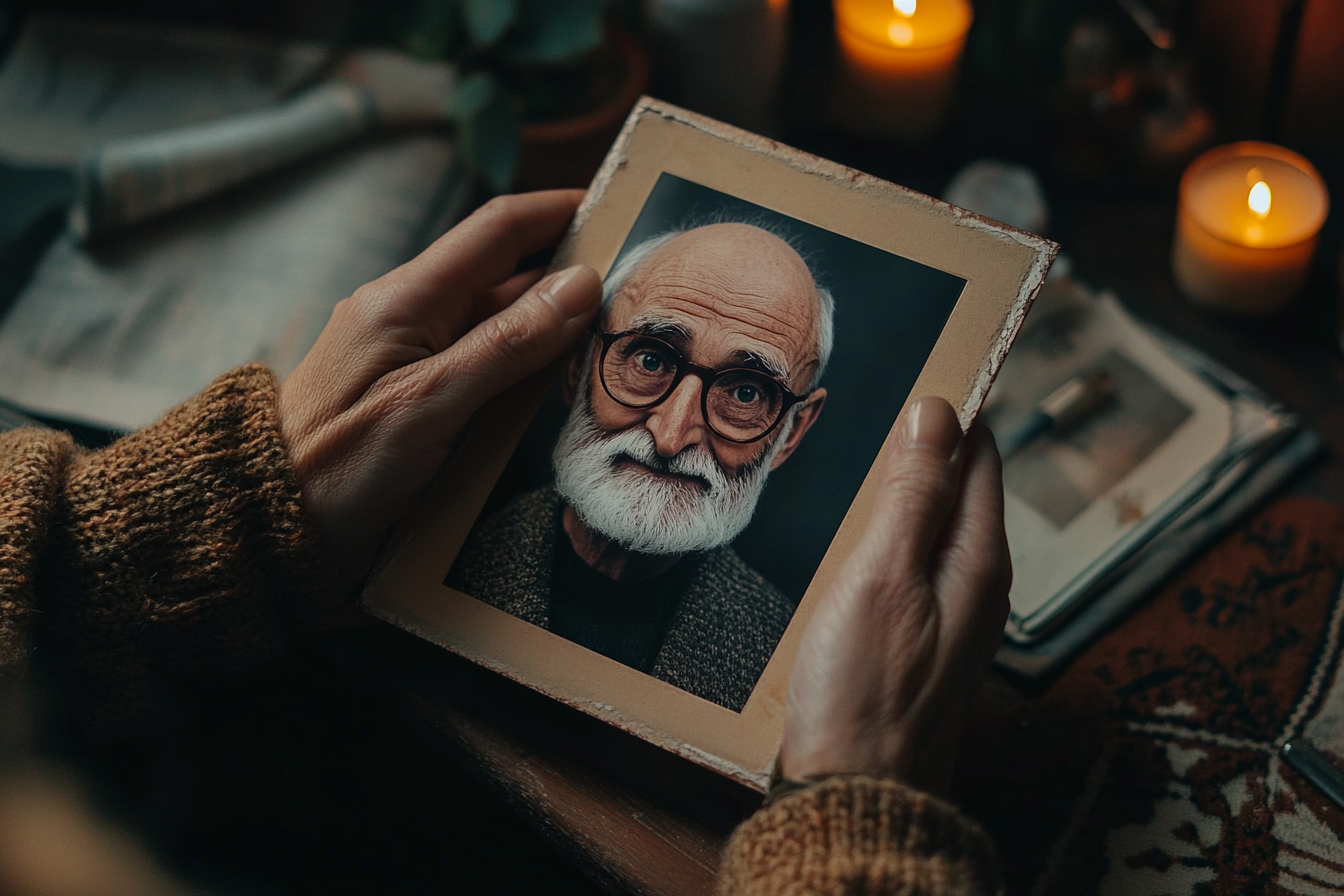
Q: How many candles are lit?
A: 2